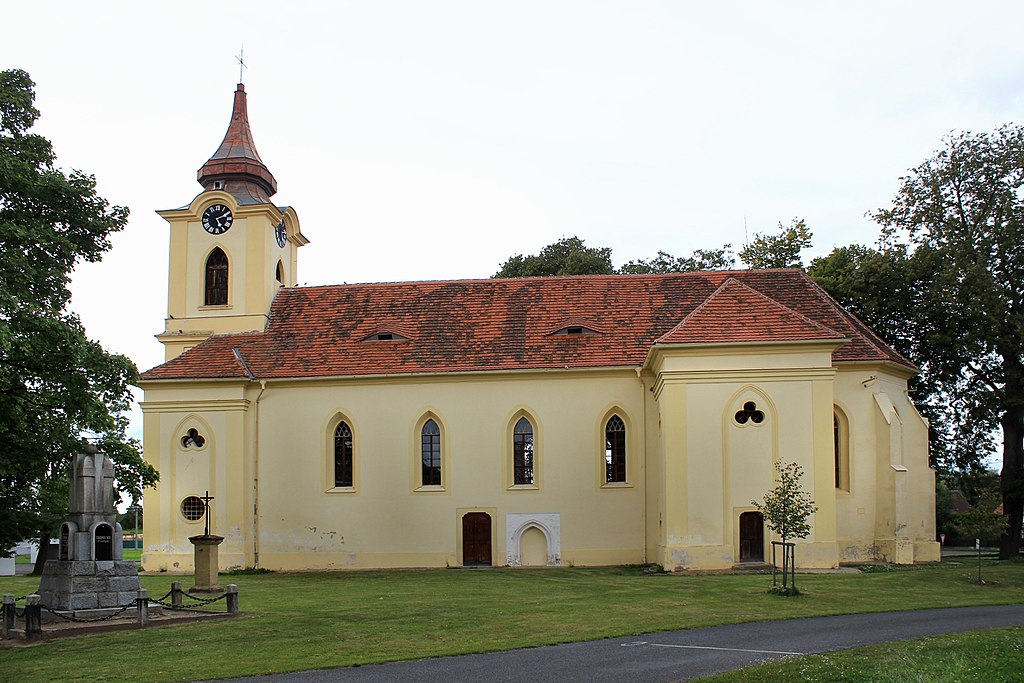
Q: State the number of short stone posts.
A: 5